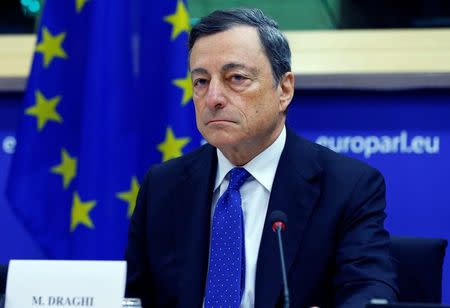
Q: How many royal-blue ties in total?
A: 1